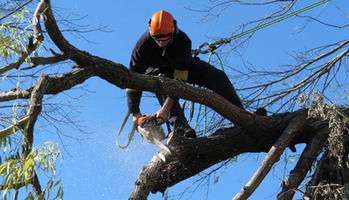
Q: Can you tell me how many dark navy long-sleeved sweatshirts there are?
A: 1